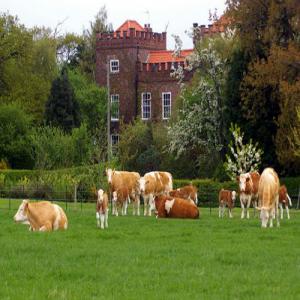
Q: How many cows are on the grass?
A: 11